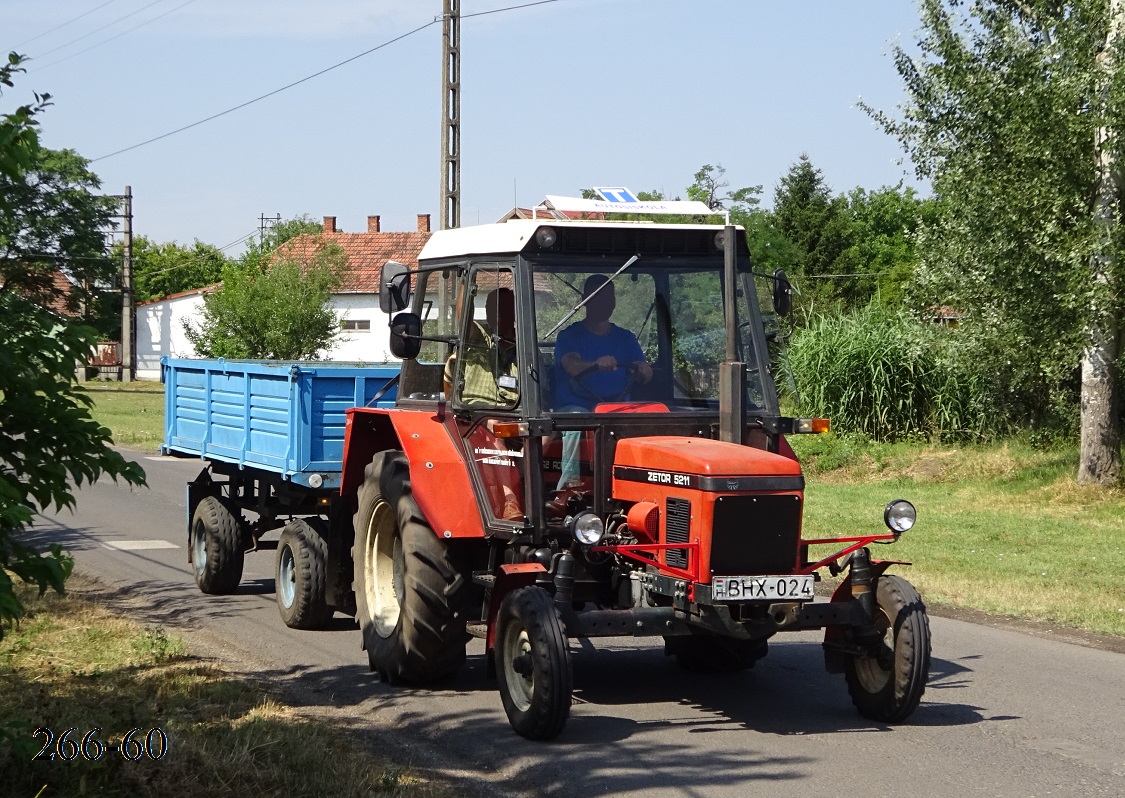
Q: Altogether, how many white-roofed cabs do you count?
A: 1